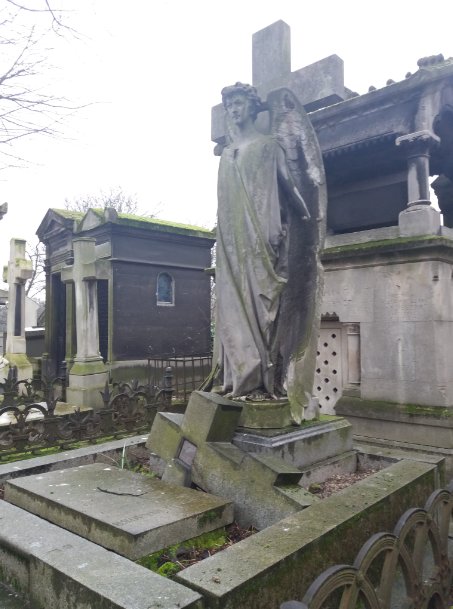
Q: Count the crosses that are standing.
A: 3